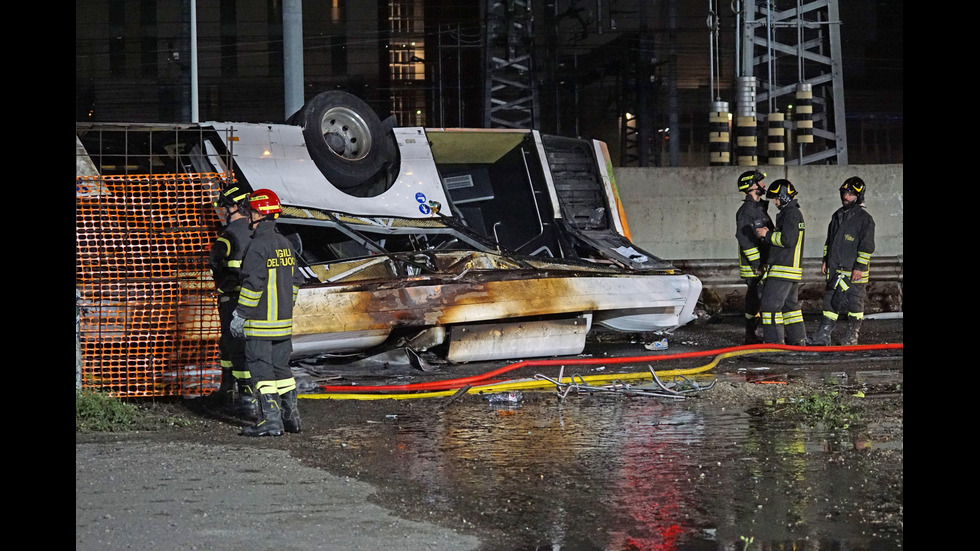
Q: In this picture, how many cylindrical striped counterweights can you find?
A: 4